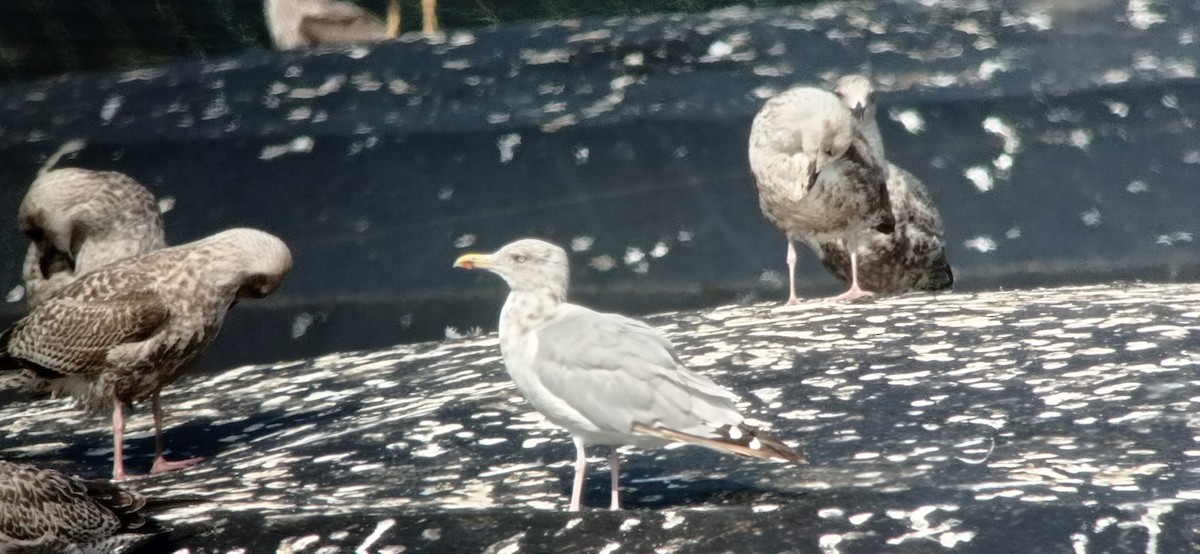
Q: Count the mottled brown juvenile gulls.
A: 5